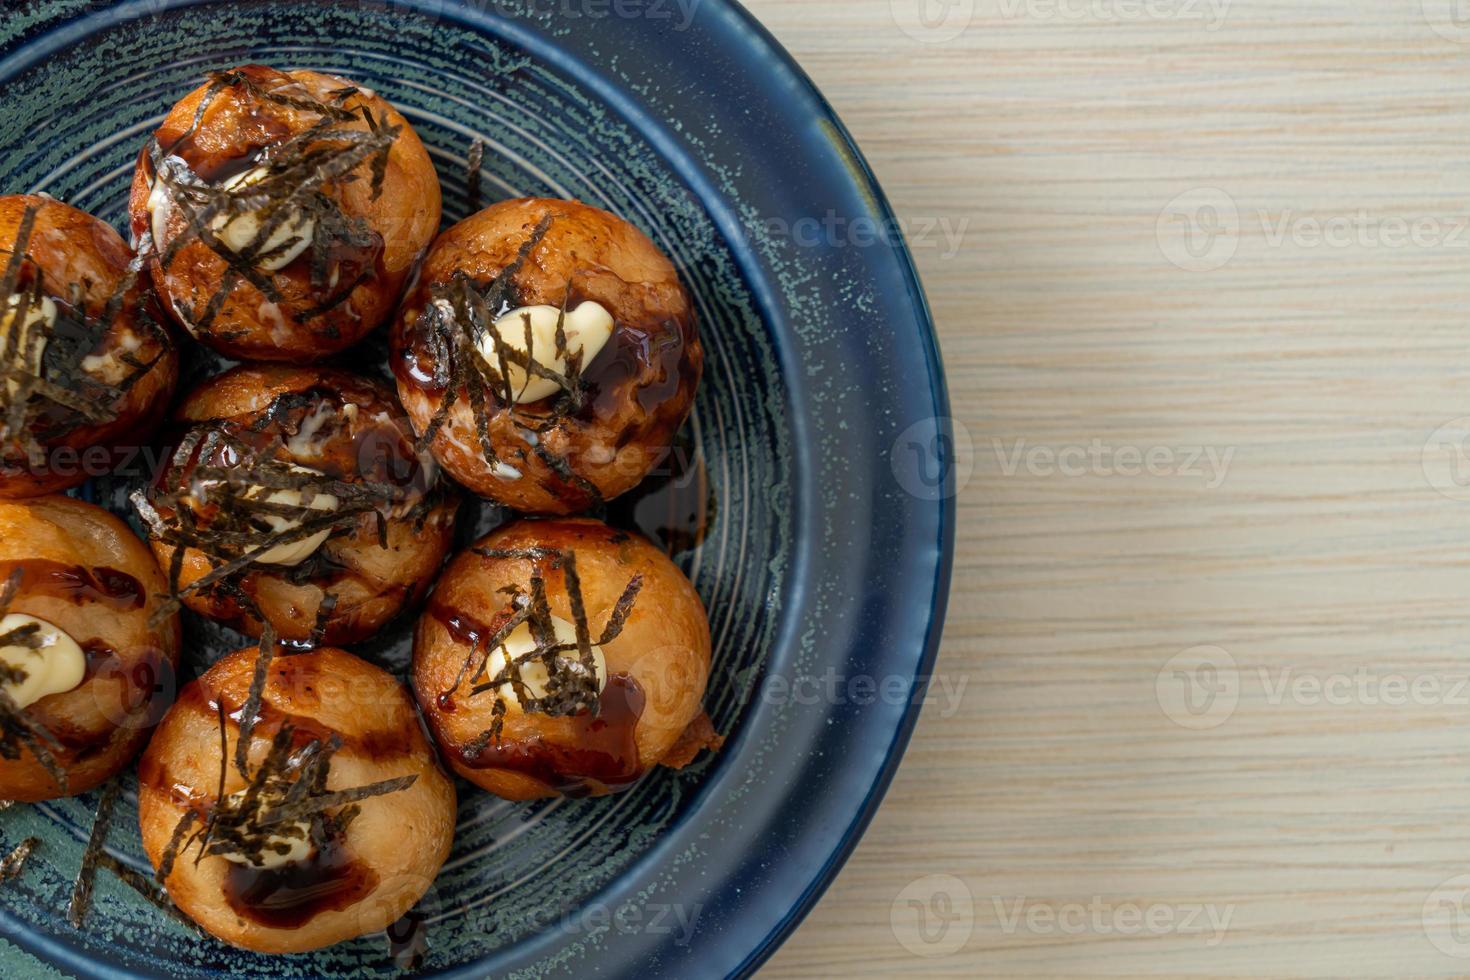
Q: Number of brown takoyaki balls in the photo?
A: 7